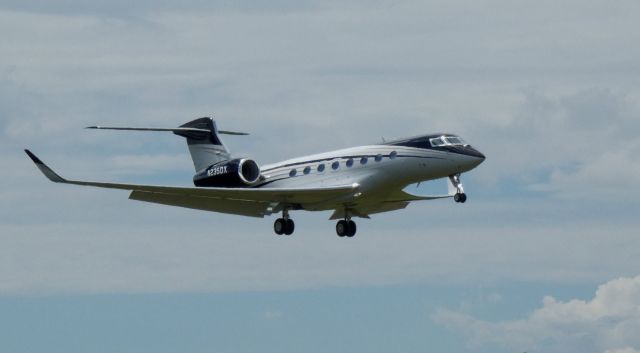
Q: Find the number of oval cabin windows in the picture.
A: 8